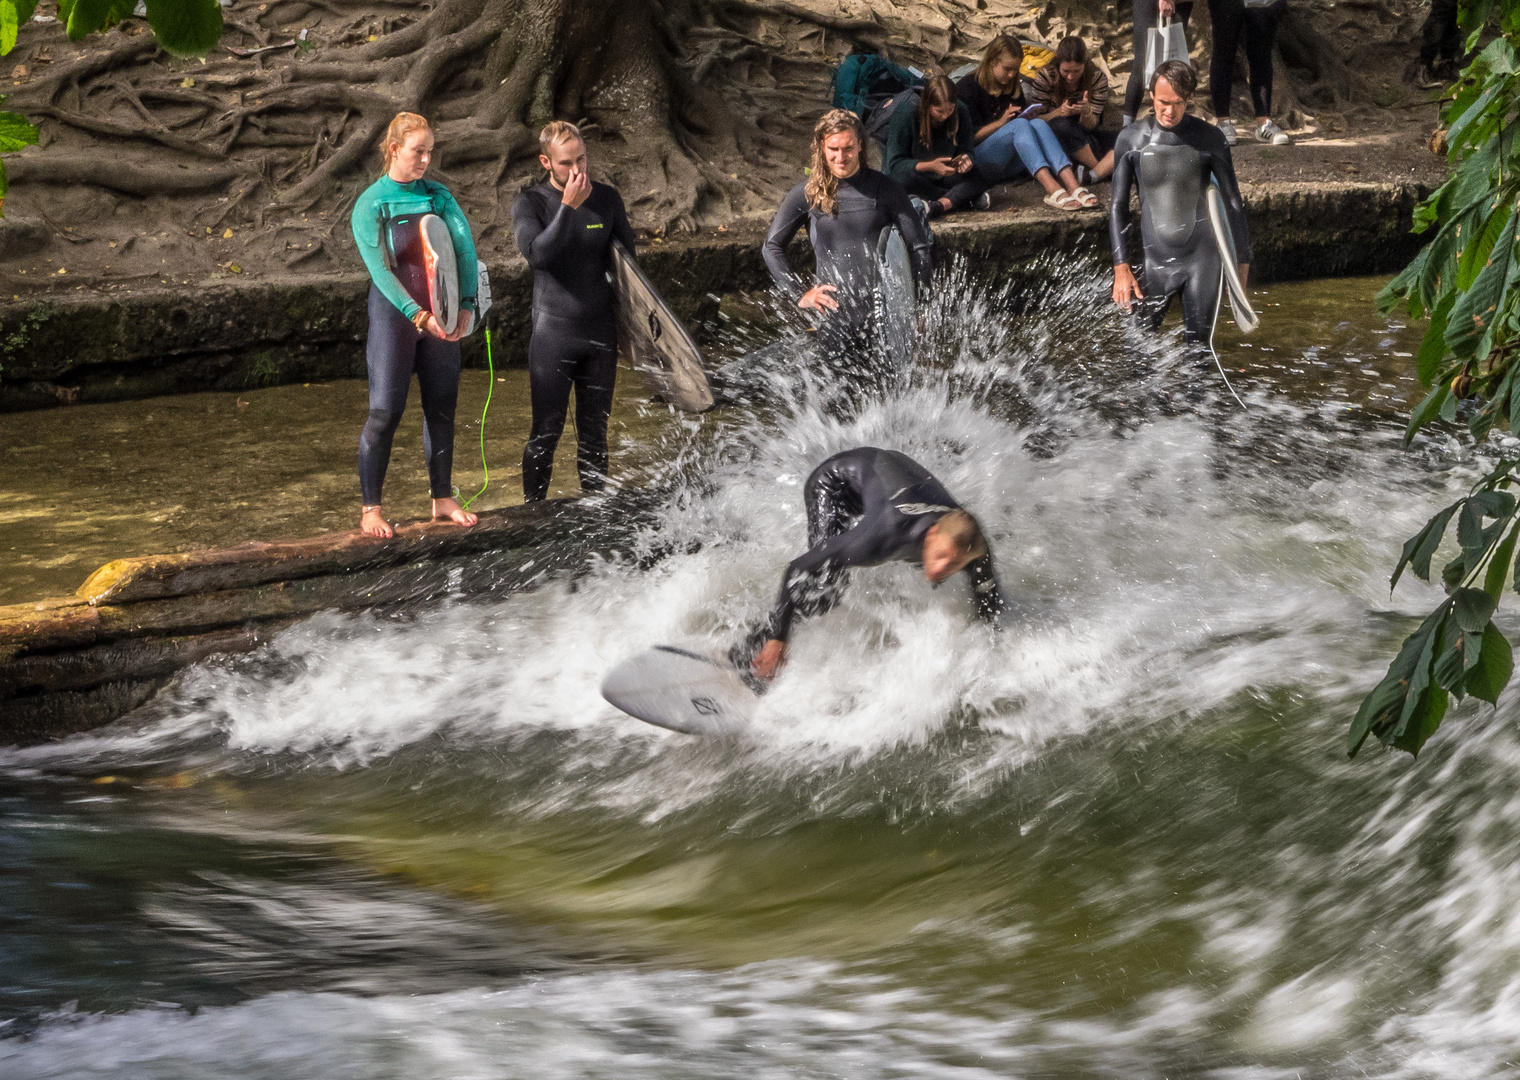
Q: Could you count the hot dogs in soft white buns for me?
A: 0